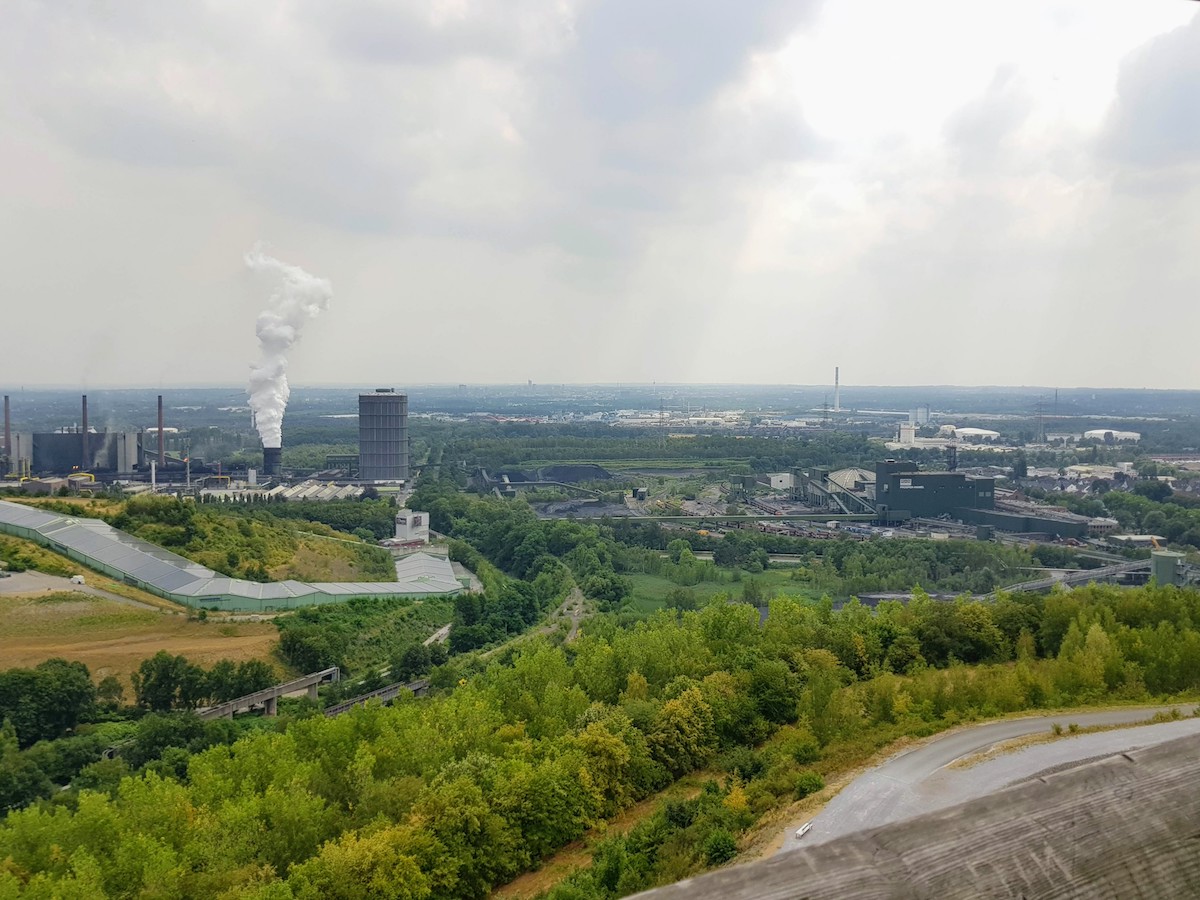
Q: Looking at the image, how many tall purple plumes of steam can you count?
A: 0